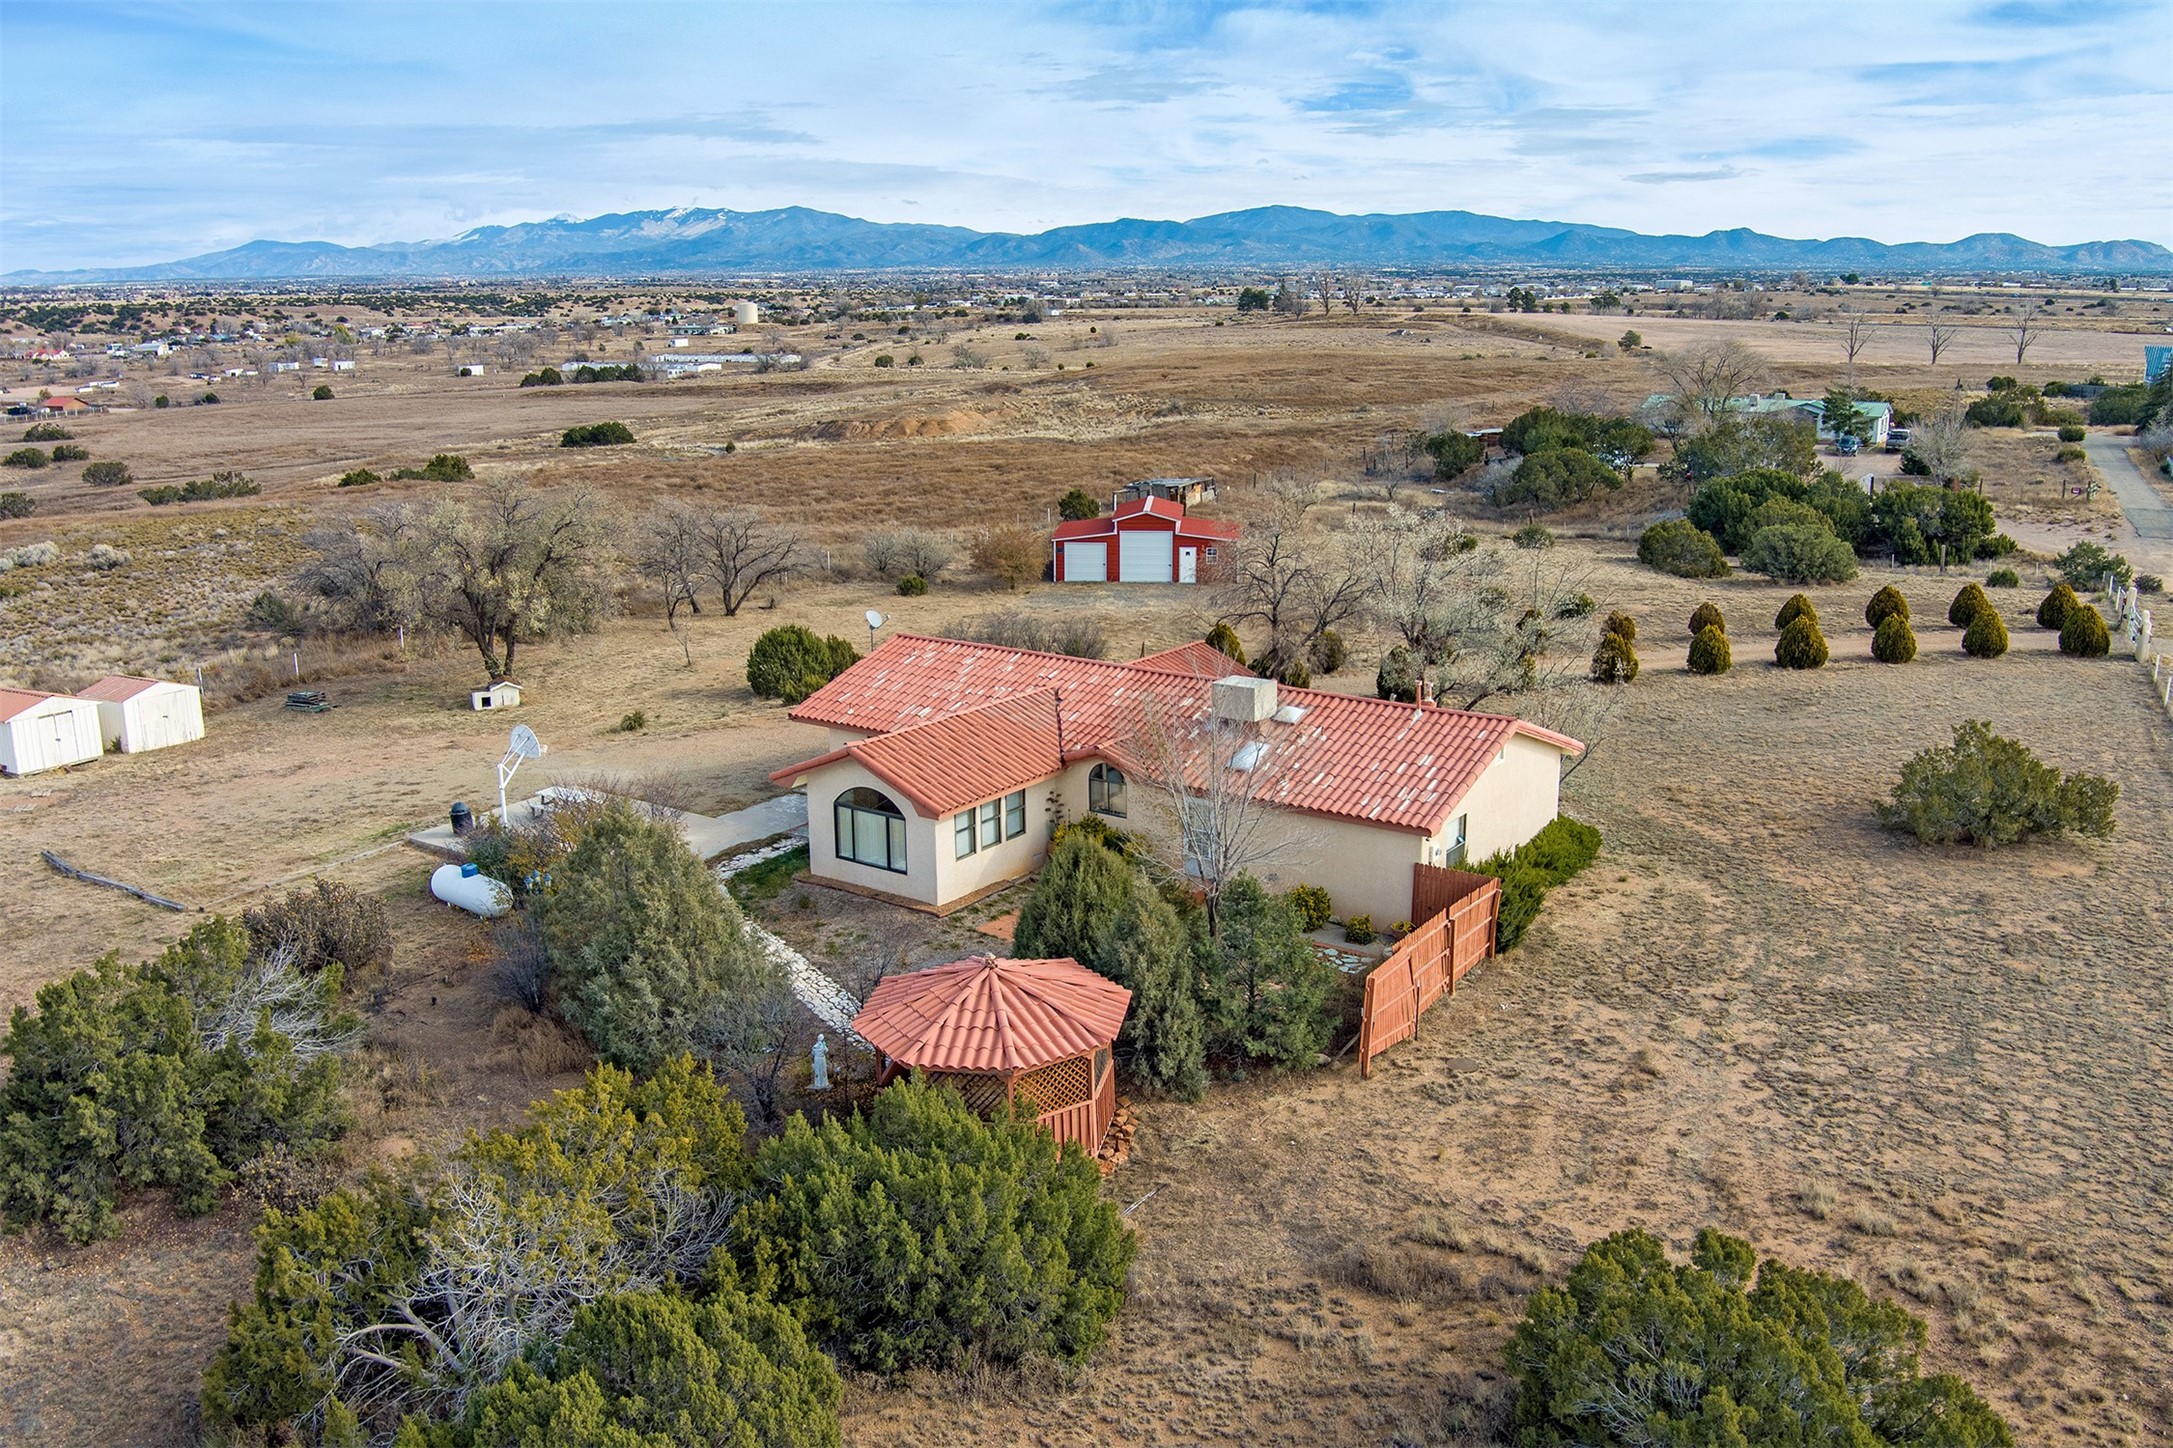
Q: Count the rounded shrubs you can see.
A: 12